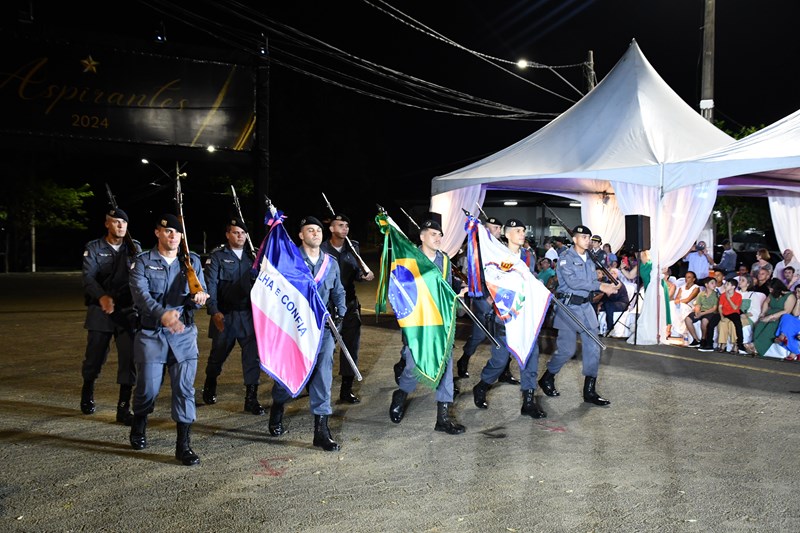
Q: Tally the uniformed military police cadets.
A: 9